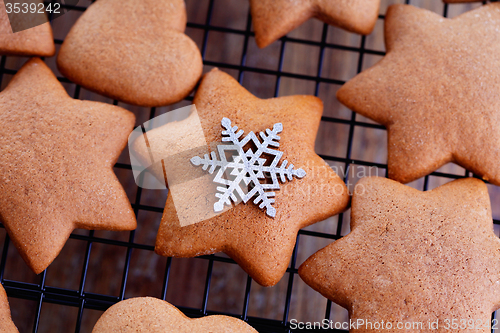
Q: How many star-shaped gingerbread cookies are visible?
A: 5